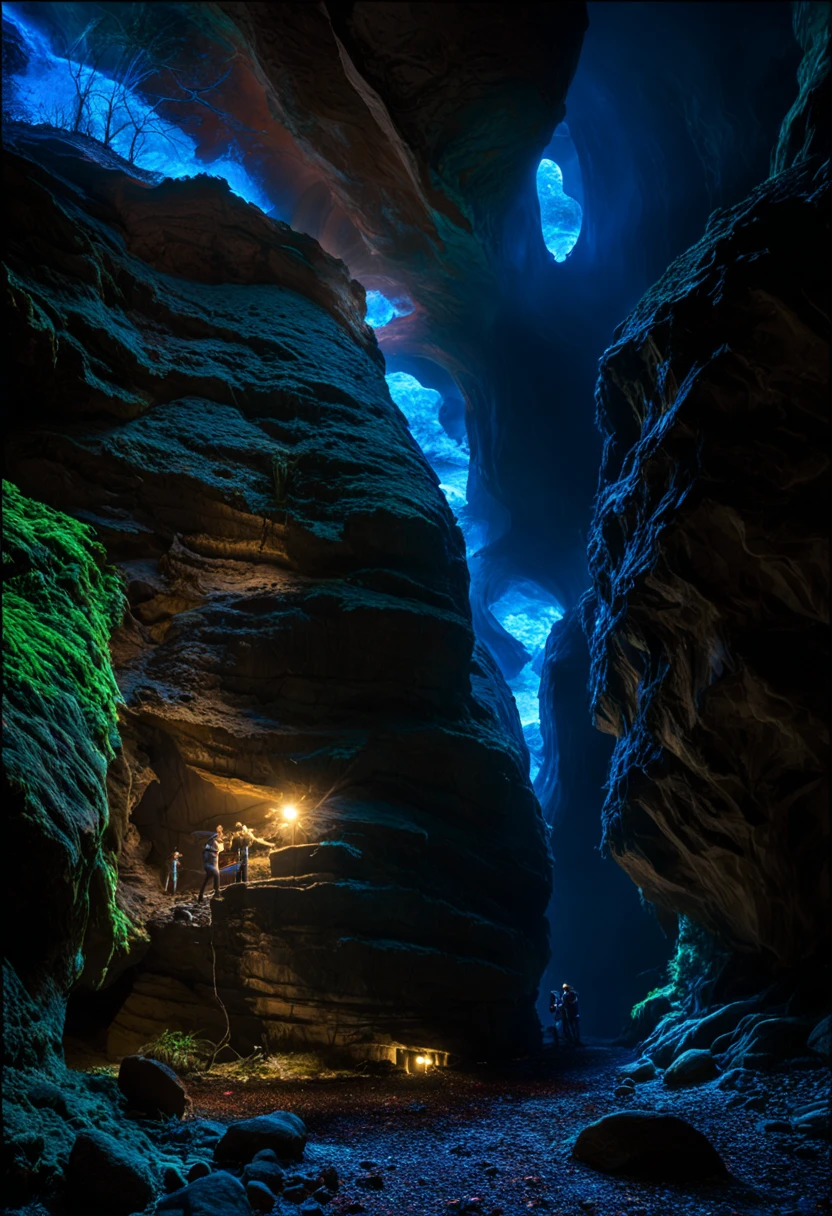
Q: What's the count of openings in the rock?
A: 5